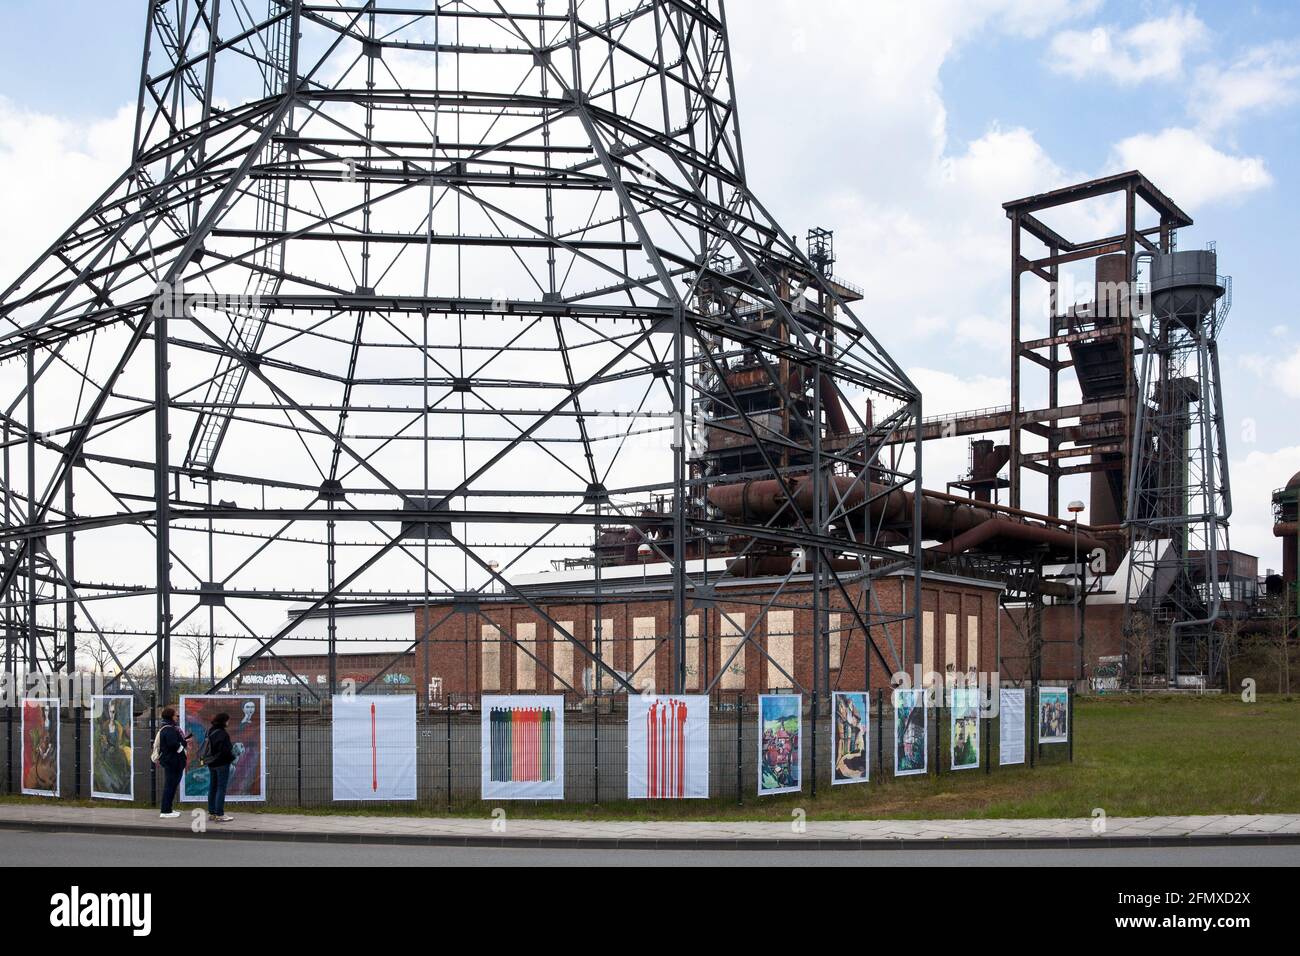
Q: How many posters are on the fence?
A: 12